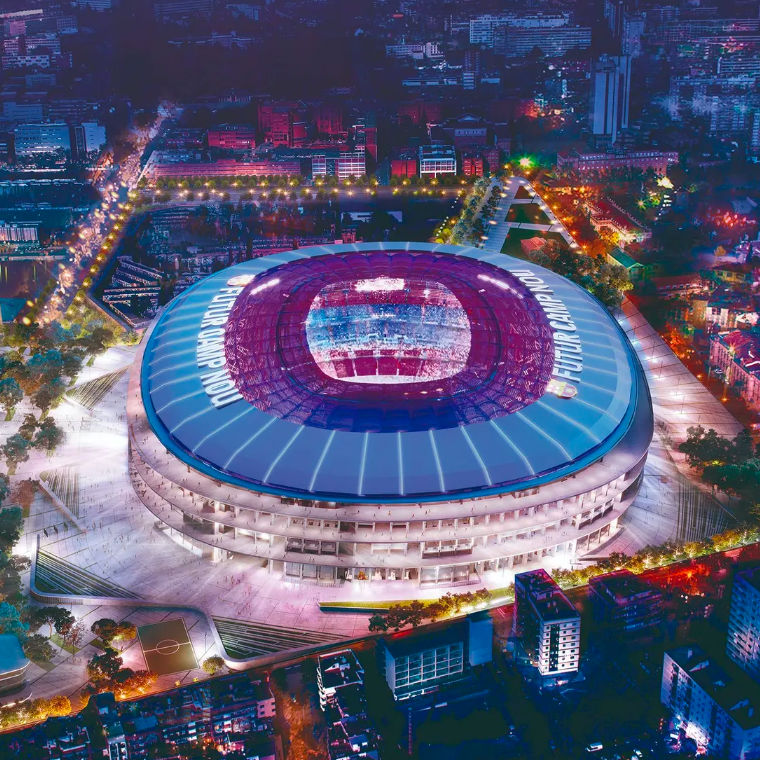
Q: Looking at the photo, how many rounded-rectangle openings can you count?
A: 1